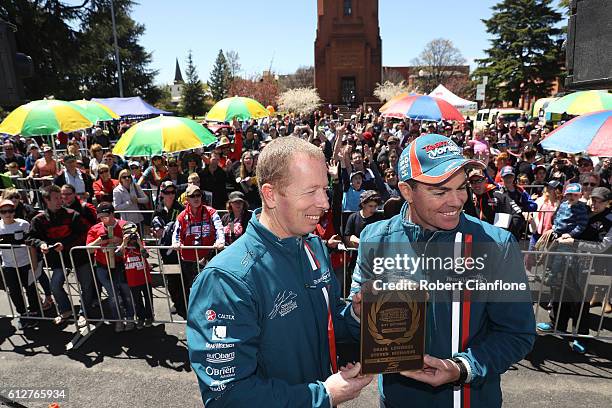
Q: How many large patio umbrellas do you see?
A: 8